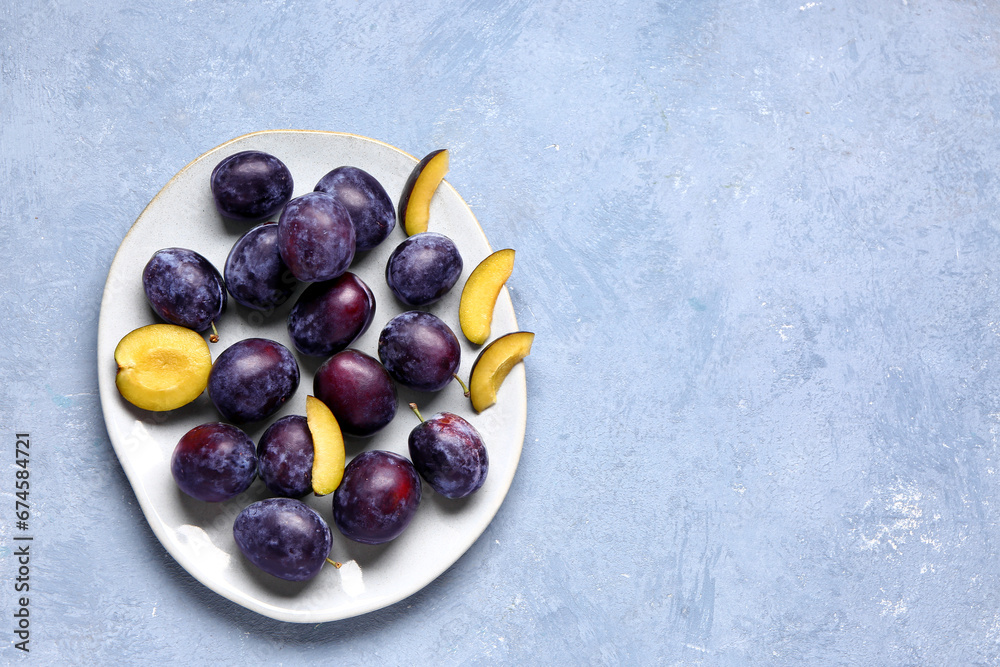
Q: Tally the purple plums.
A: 15